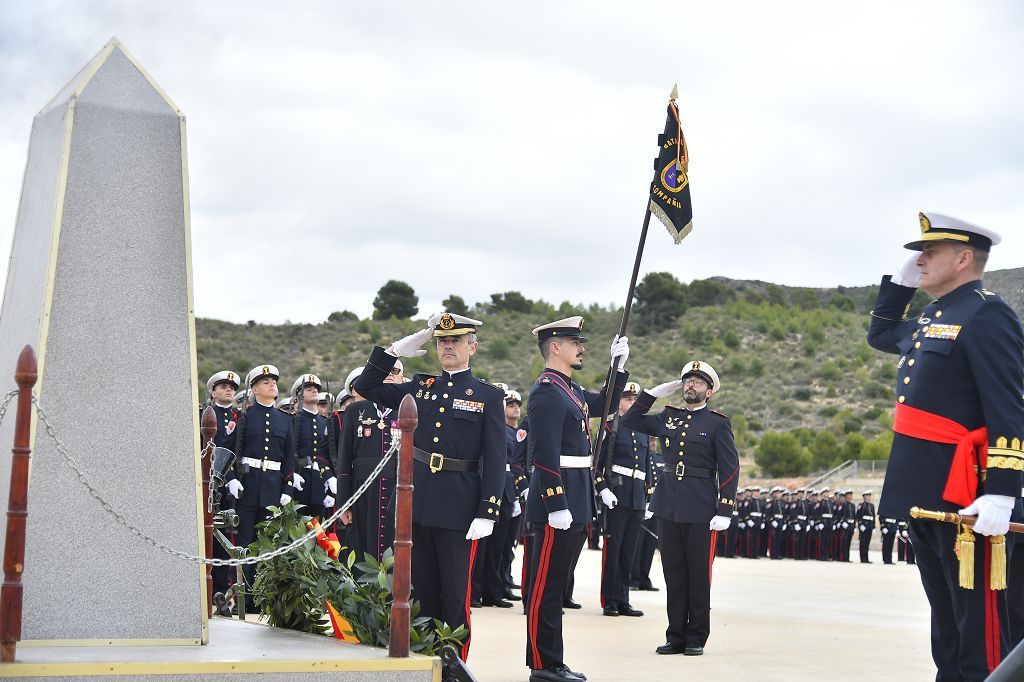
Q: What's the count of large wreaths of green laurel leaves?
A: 1